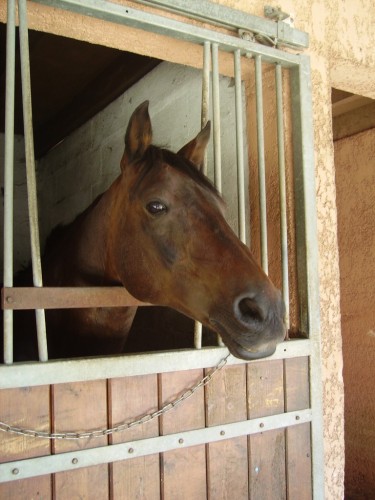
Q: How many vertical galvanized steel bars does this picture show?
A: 7